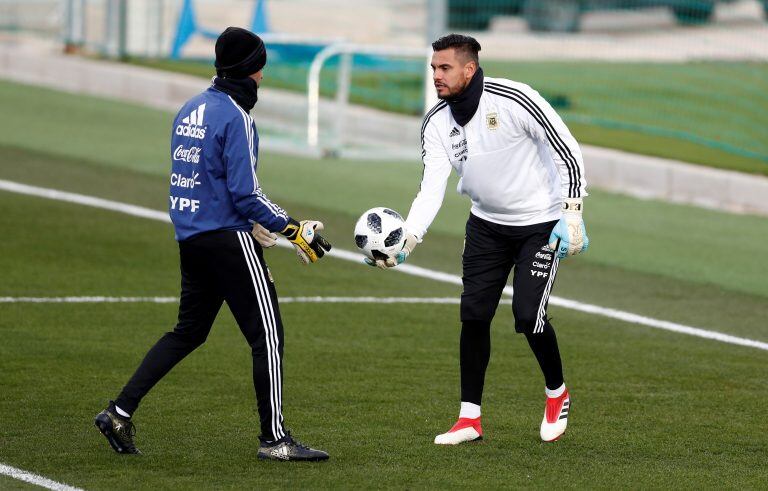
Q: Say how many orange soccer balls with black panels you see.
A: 0